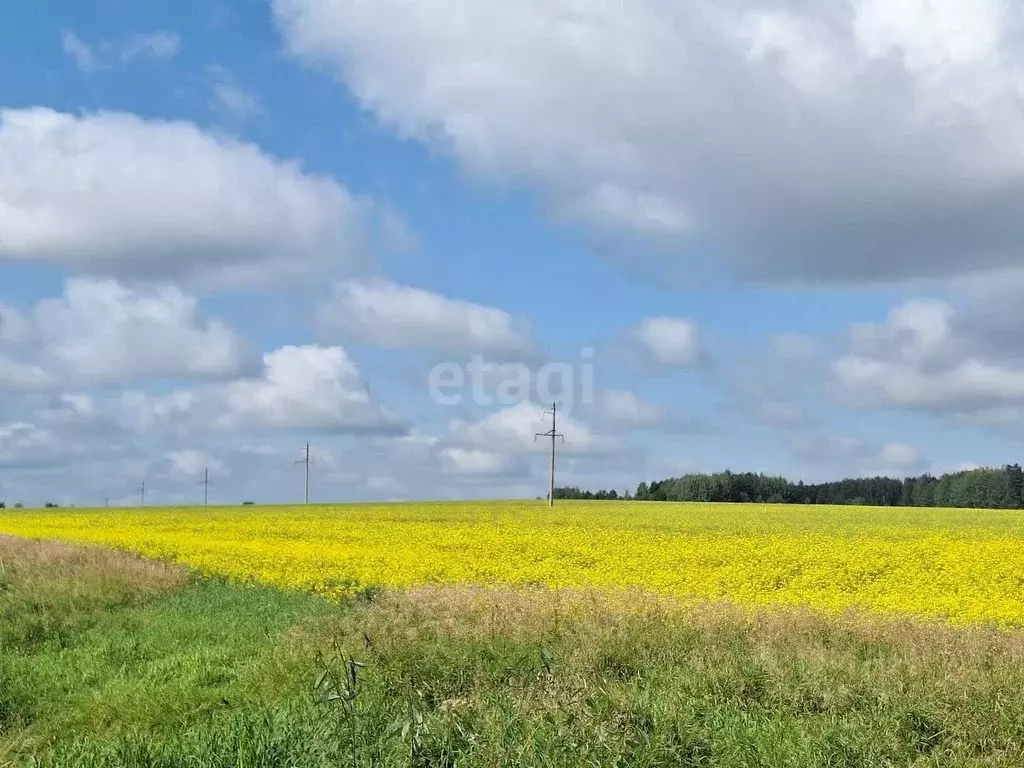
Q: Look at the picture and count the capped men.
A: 0